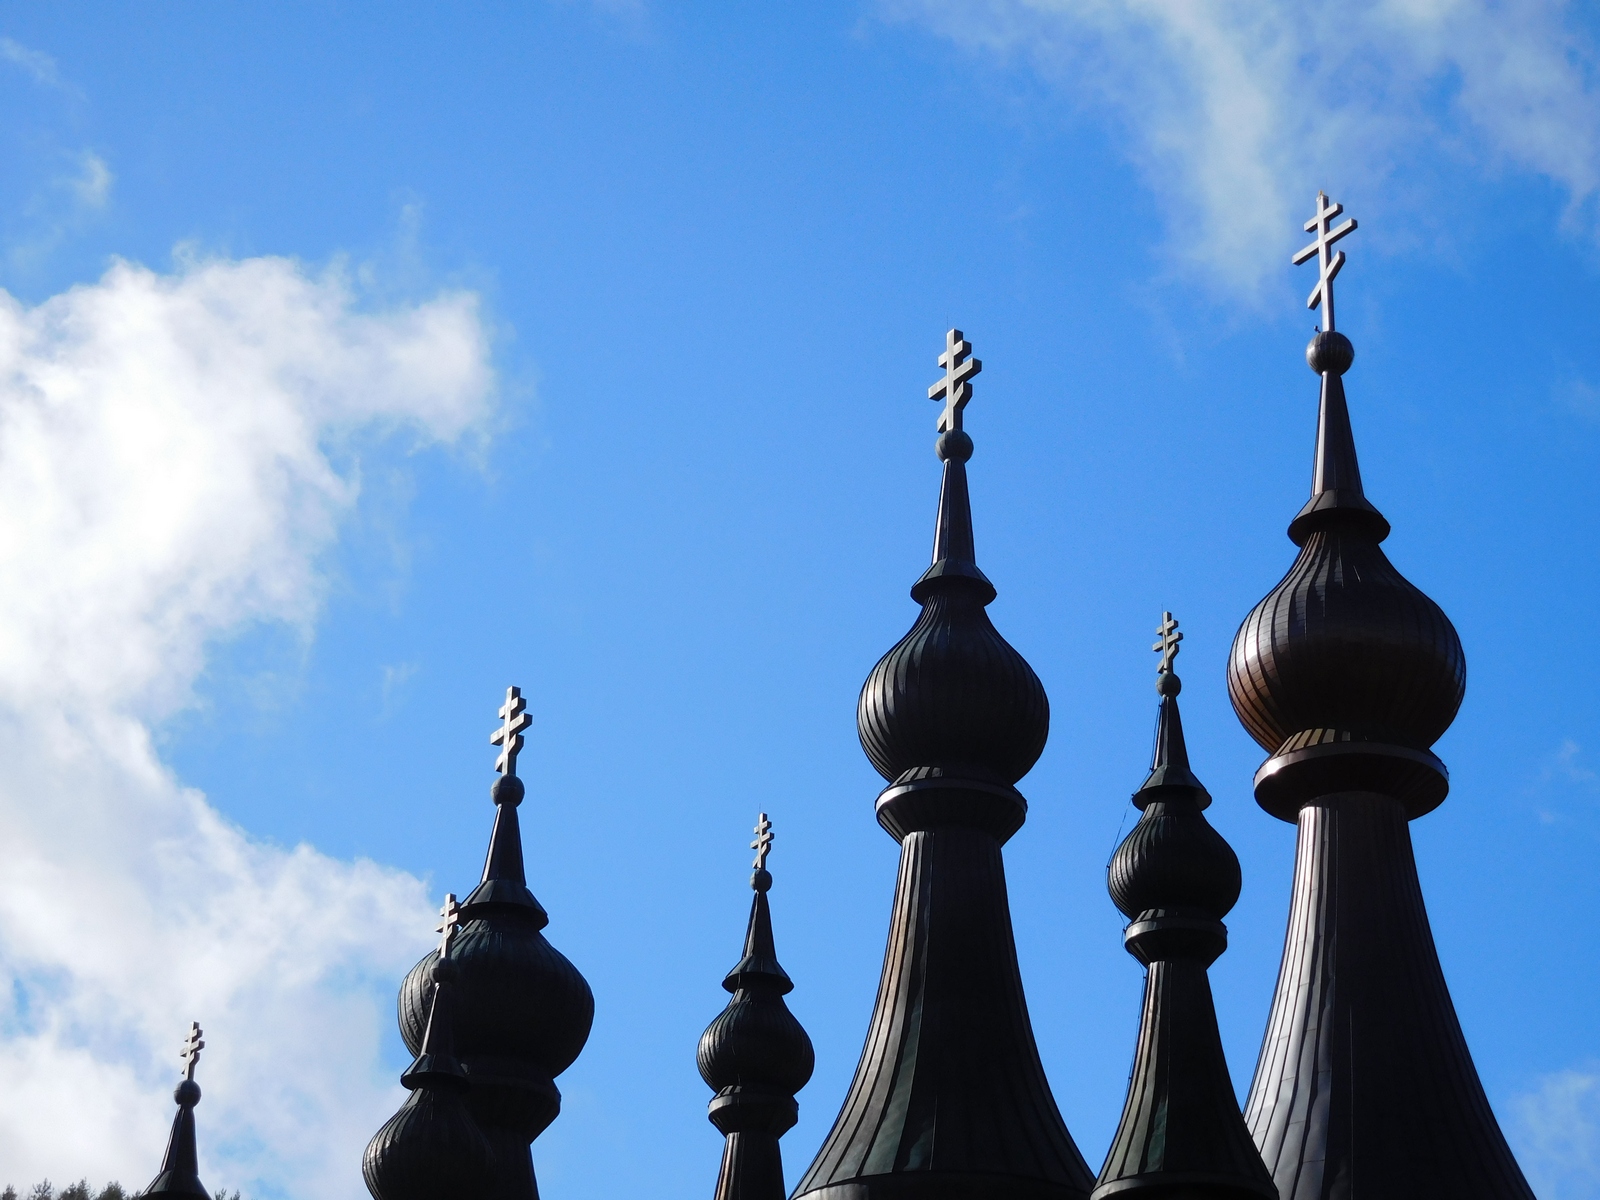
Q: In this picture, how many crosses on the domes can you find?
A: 7